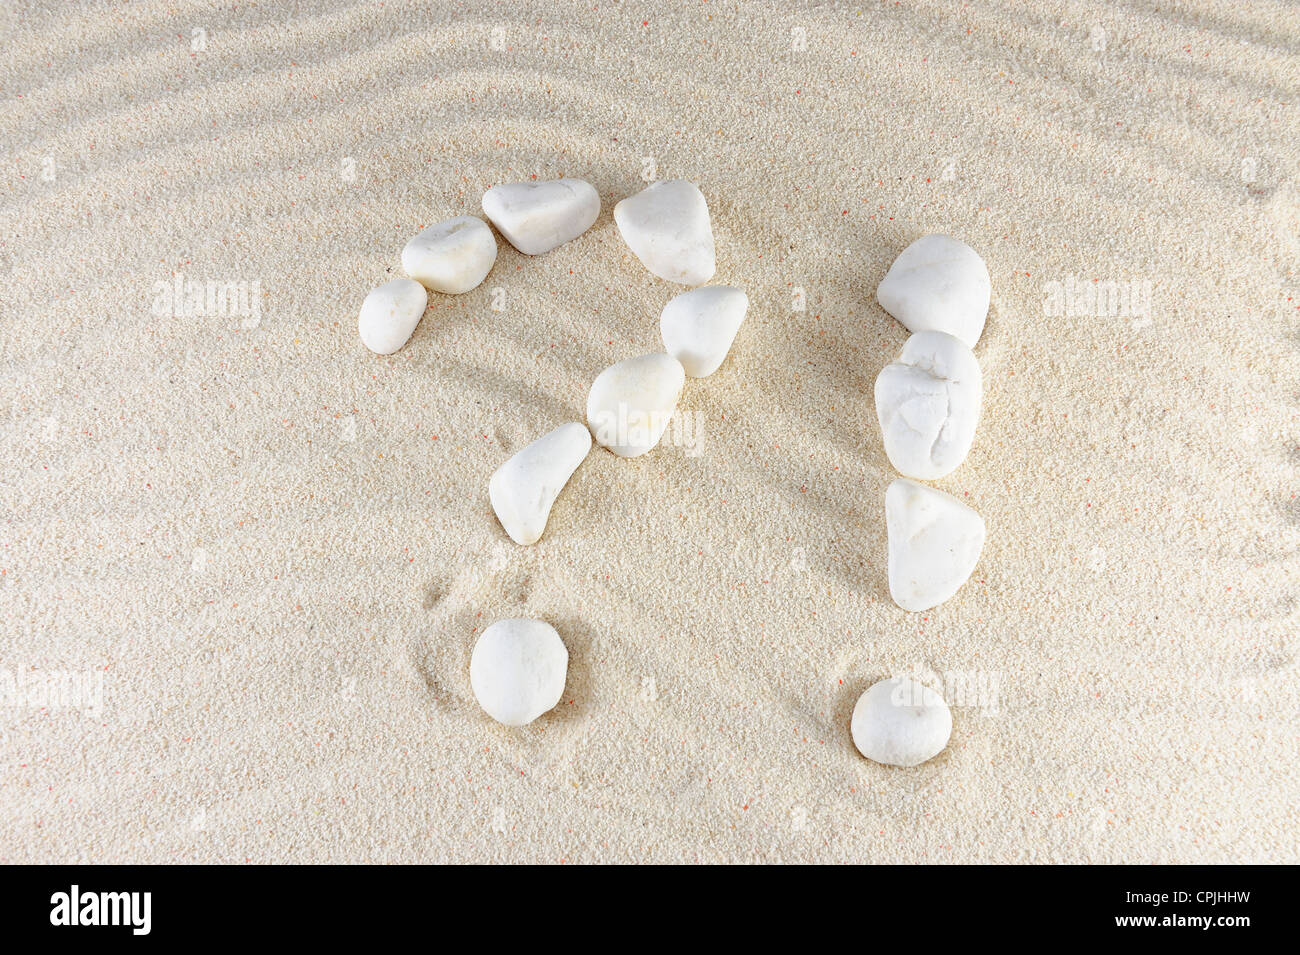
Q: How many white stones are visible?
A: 12